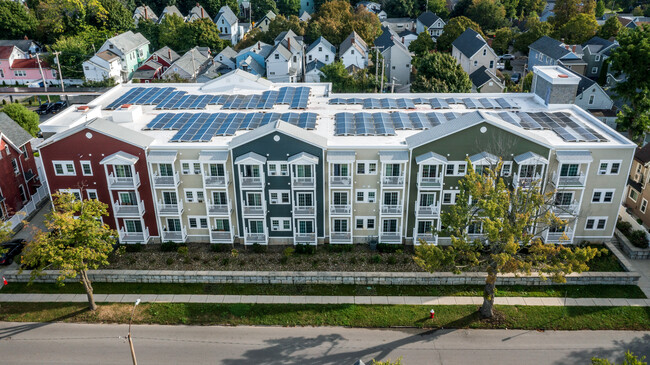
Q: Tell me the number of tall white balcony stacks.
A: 11